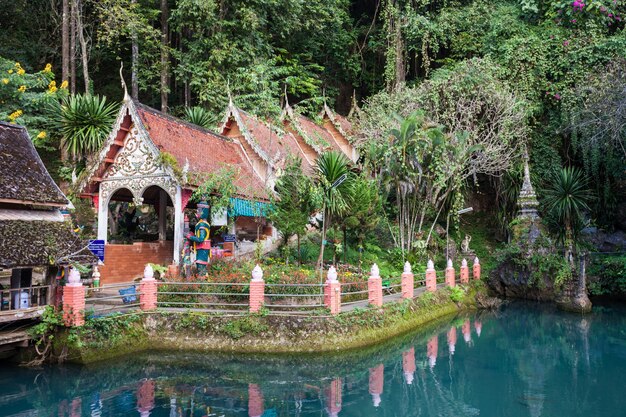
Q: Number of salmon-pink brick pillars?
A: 10